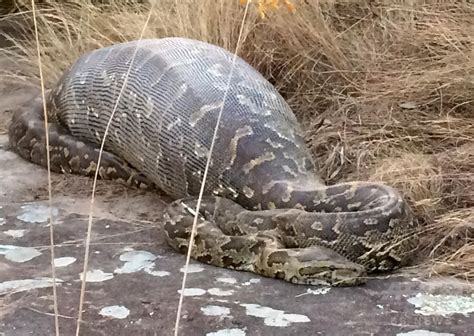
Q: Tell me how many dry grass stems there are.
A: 3